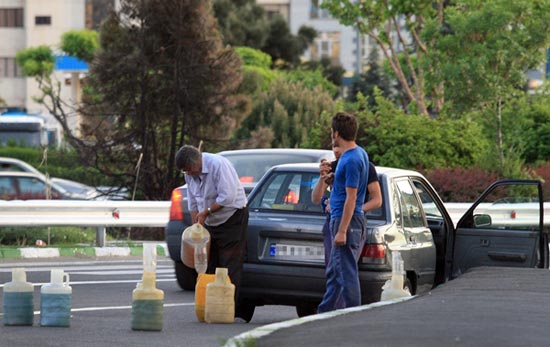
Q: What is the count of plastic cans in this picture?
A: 7